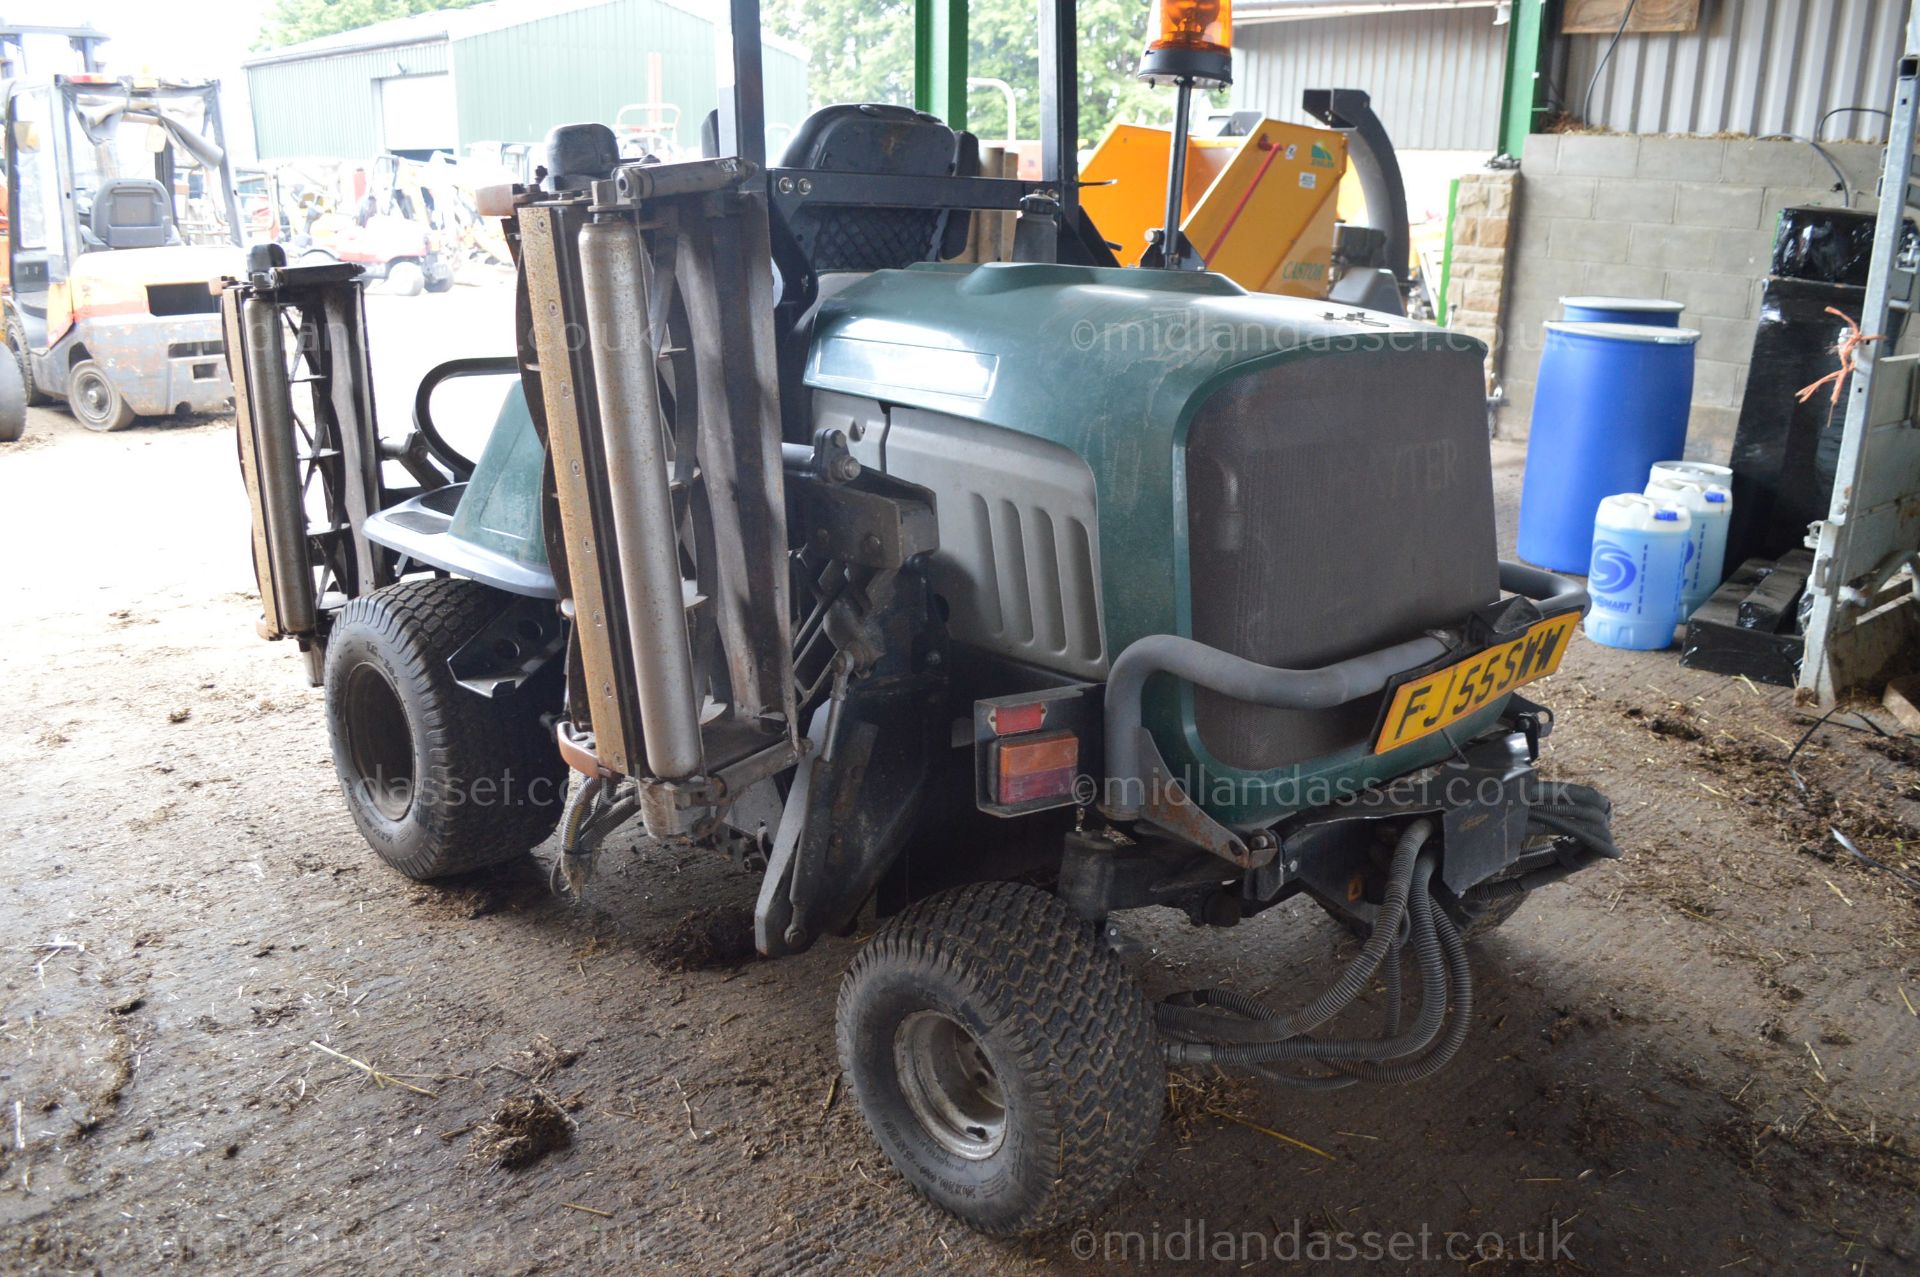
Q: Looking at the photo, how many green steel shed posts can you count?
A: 2